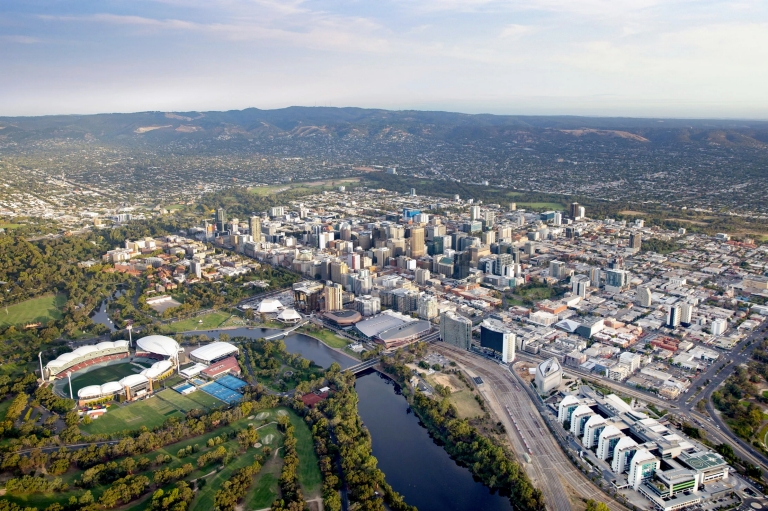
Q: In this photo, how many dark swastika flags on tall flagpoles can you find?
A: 0